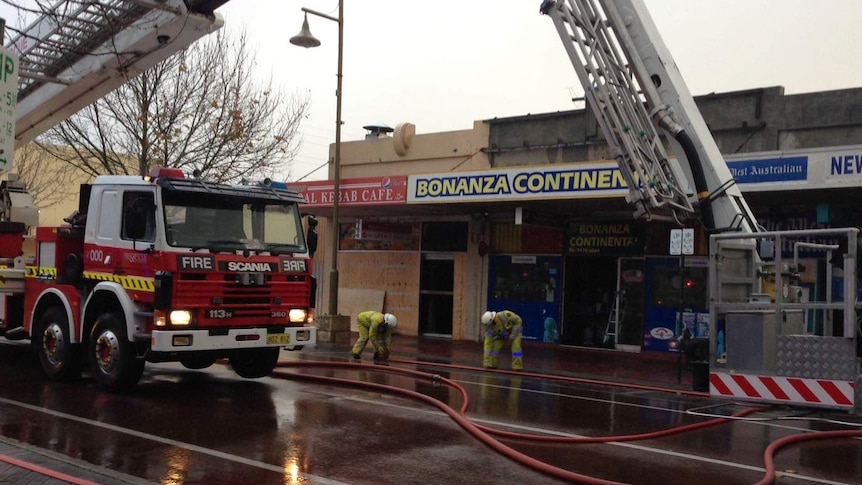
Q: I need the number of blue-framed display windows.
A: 2